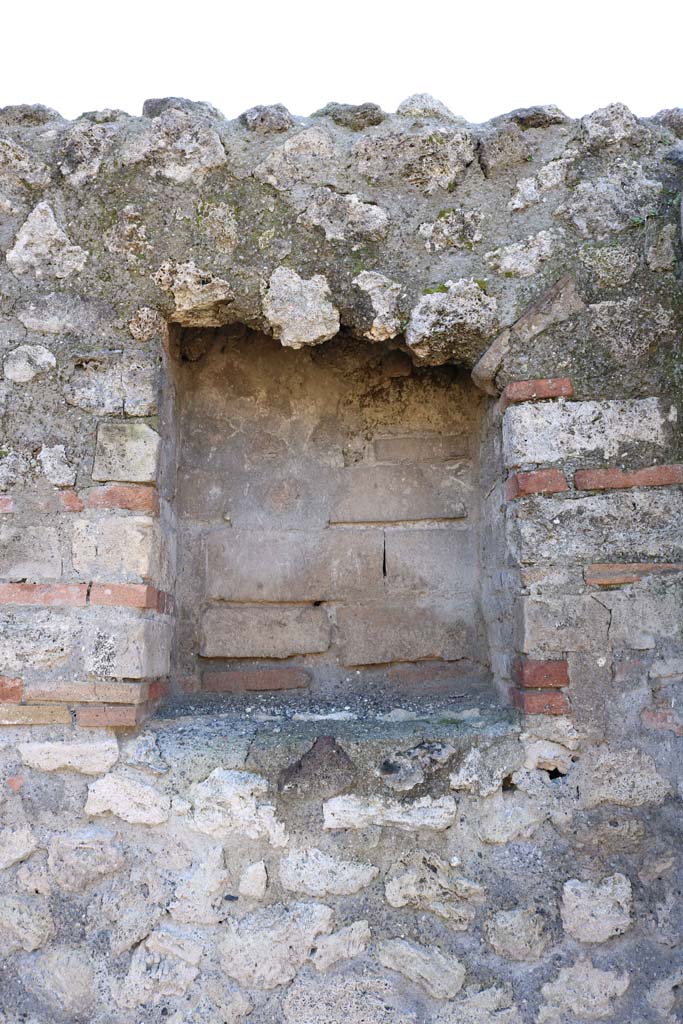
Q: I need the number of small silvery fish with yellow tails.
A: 0